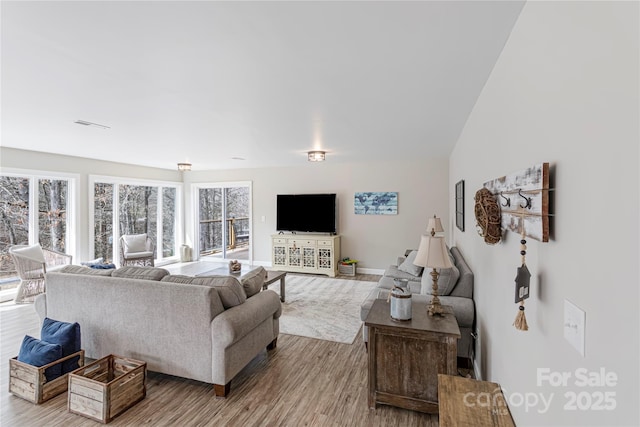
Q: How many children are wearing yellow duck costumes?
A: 0